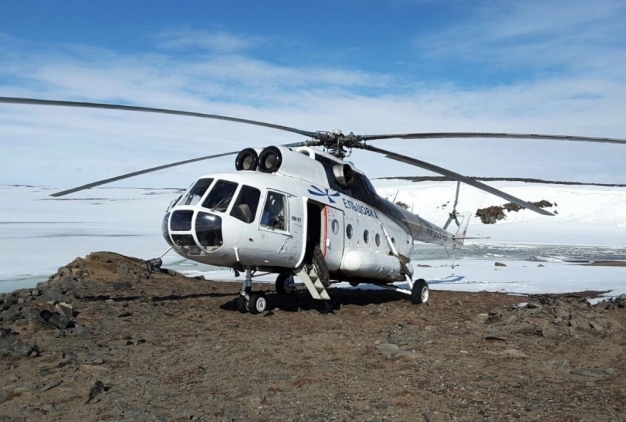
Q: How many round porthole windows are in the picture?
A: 5